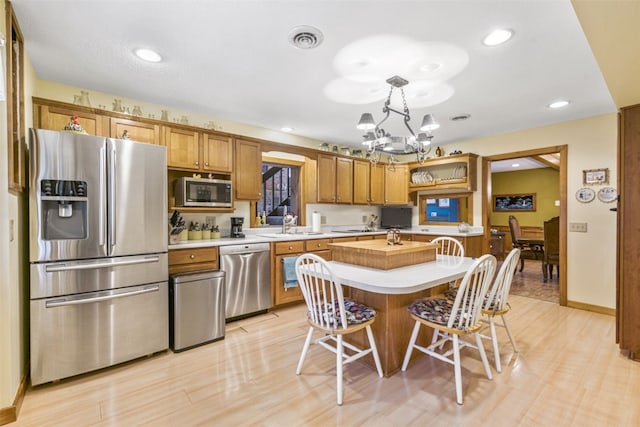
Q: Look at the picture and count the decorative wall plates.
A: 2